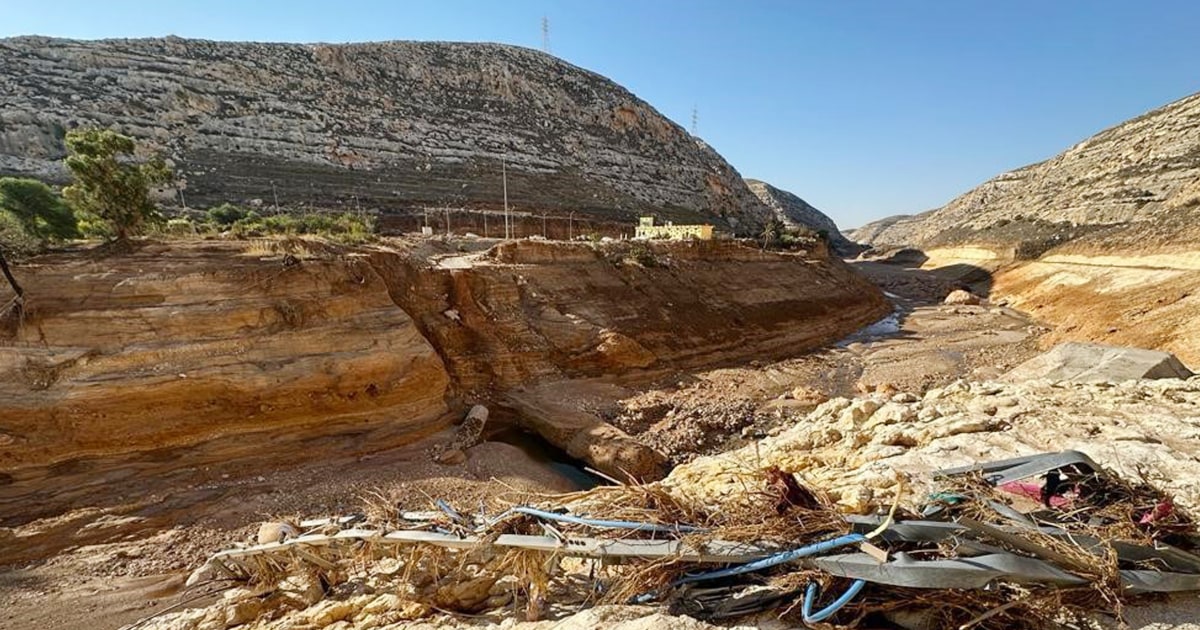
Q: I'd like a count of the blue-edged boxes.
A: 0